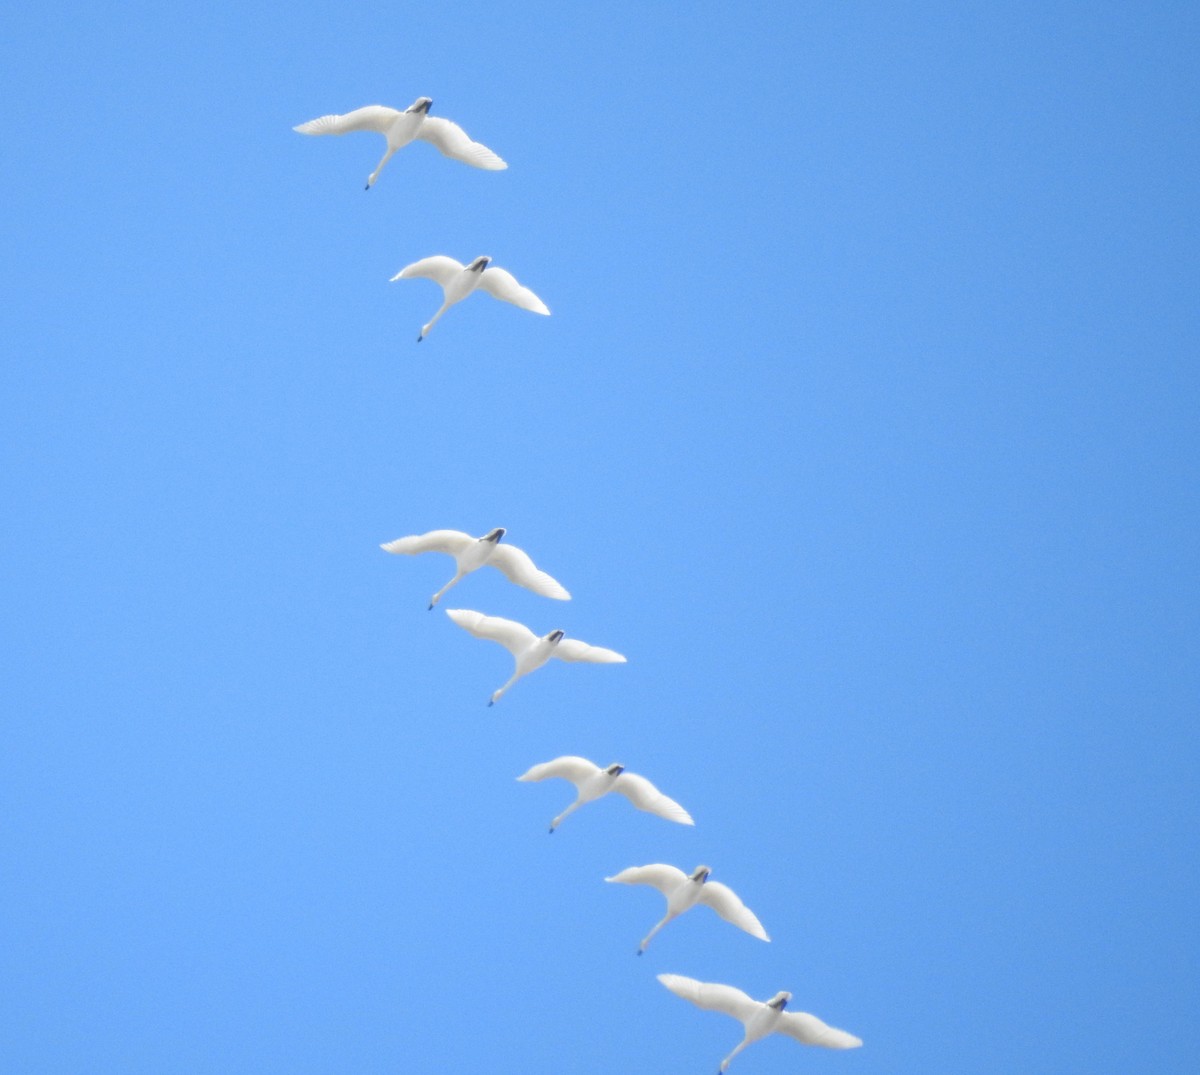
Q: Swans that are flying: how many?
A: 7